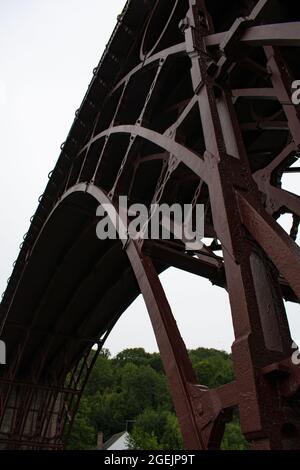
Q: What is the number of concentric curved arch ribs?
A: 3